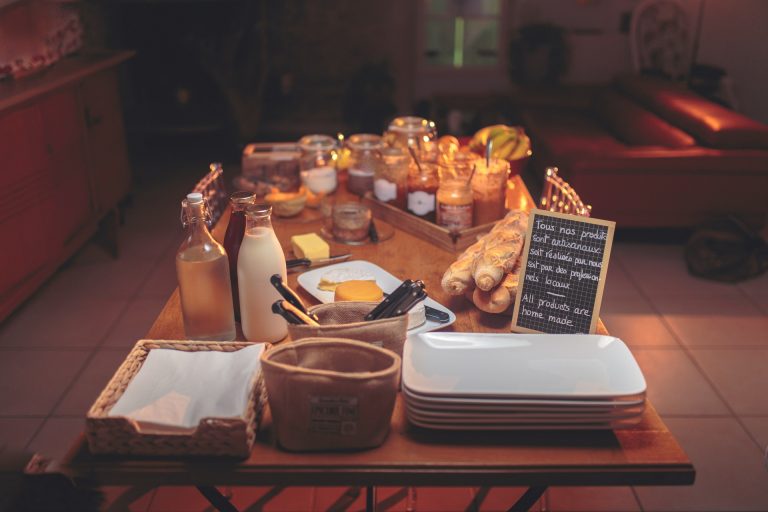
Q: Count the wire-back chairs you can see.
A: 2